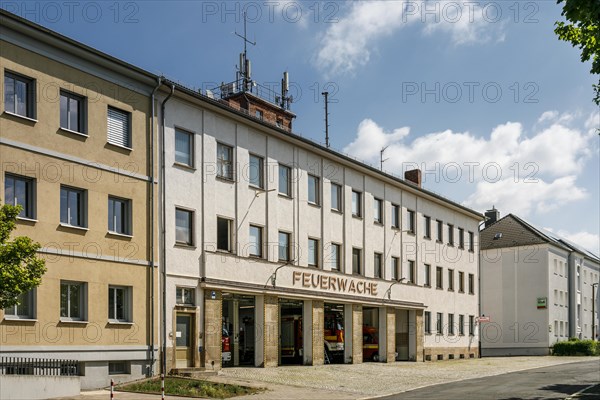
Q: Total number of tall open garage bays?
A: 5